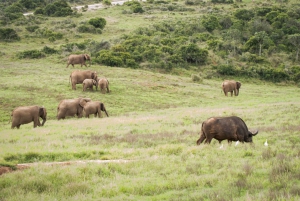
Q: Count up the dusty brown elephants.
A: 8